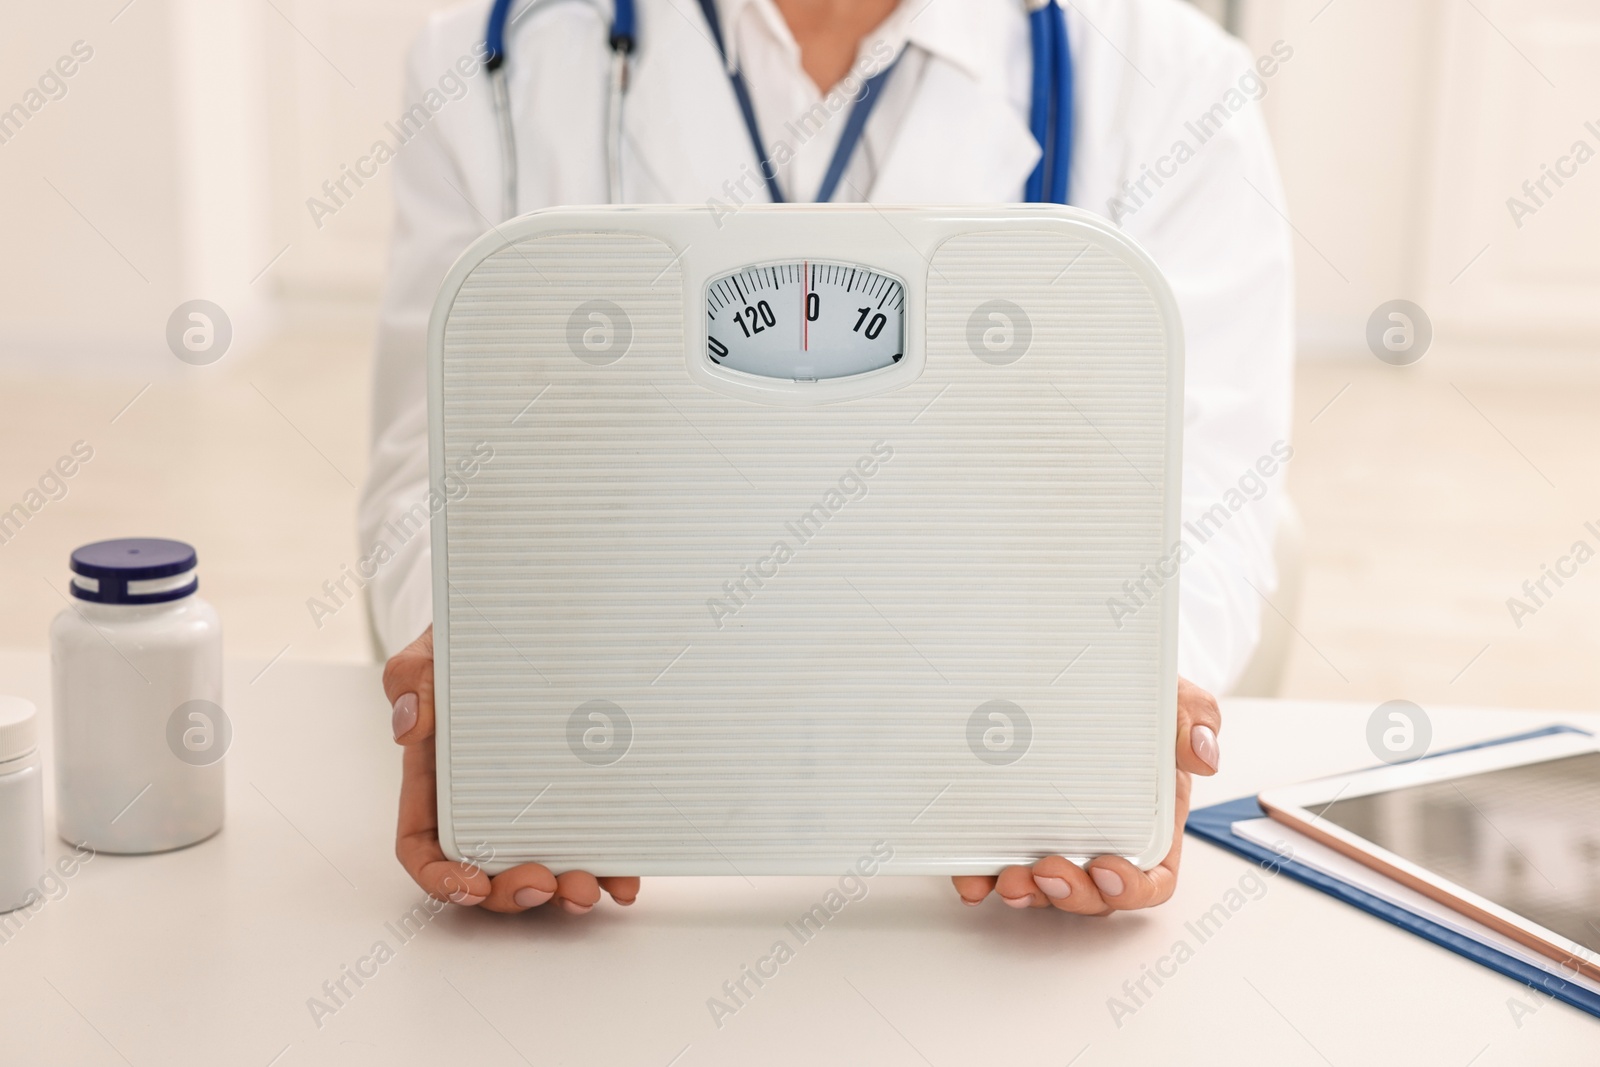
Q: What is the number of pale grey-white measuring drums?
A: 1